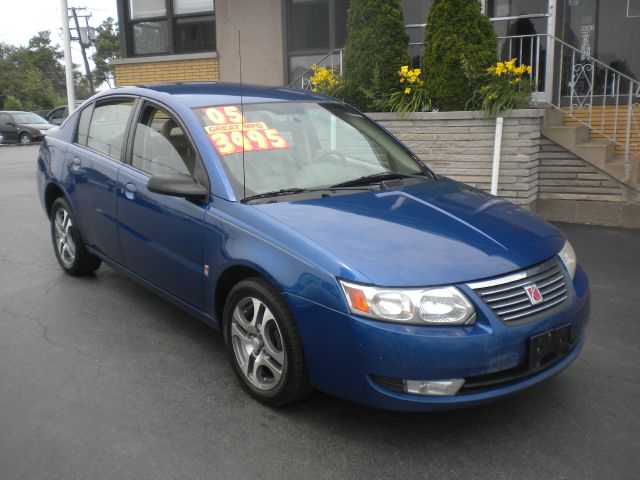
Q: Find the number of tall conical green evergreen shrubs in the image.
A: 2